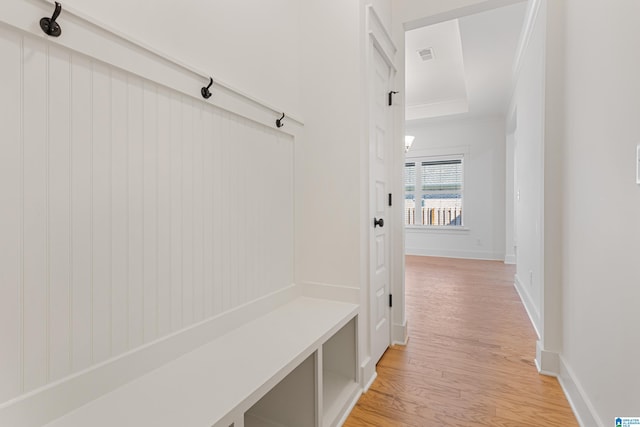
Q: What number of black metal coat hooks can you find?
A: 3